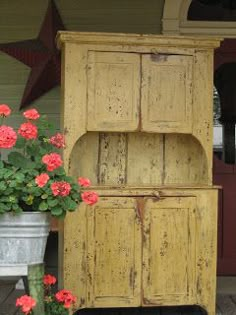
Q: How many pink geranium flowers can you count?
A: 13